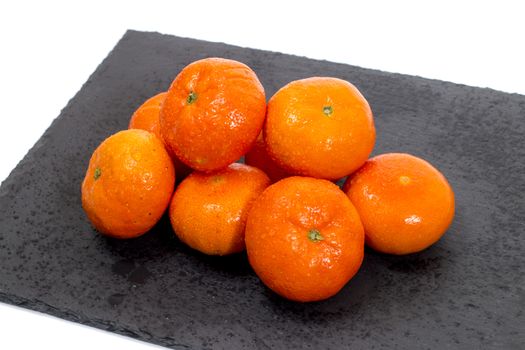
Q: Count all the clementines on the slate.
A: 8